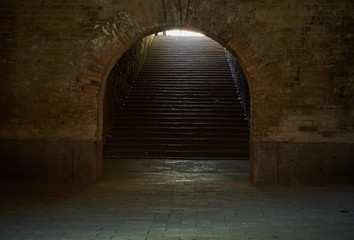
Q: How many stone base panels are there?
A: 4